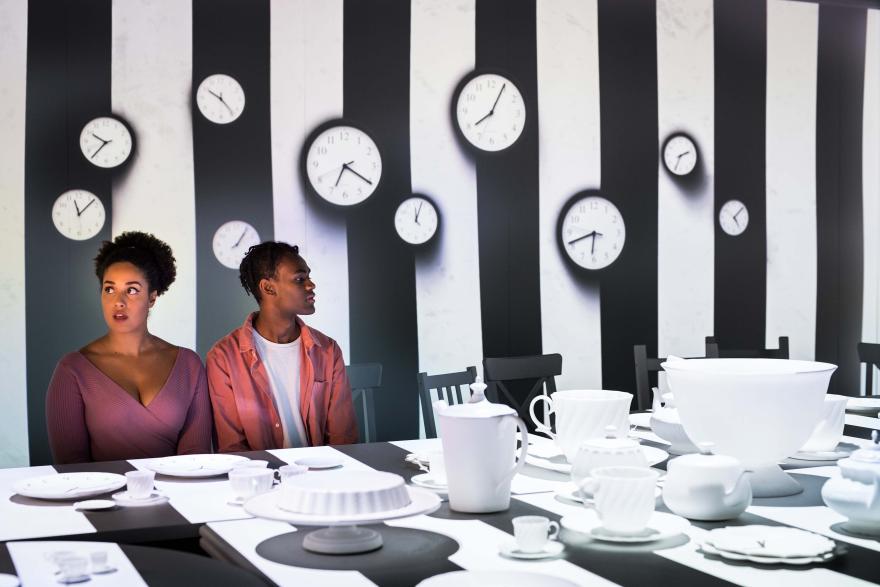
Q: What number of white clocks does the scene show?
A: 10